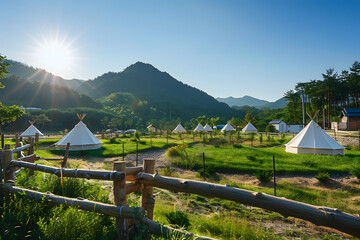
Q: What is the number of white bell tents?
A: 8